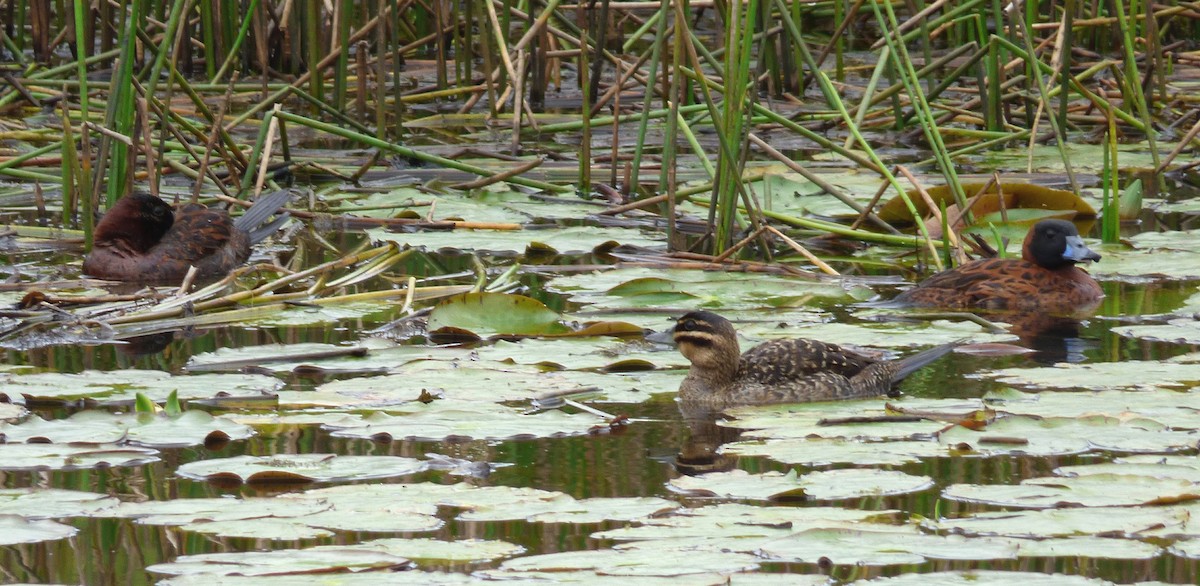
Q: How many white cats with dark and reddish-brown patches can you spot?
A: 0